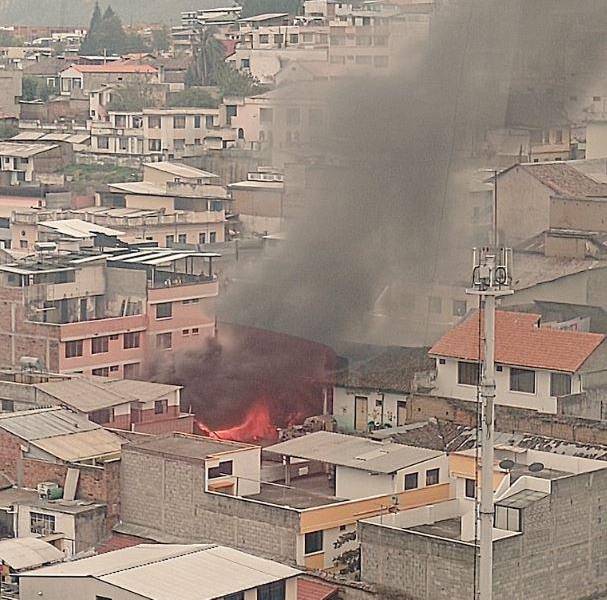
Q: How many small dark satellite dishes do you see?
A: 2